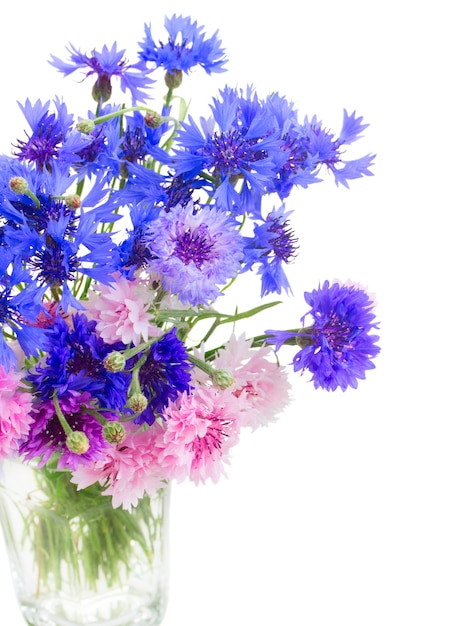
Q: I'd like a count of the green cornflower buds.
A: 9